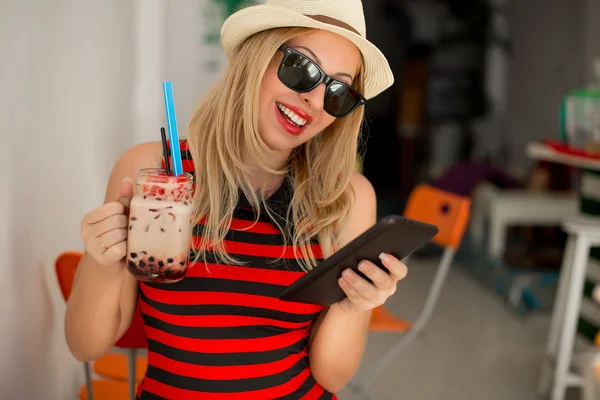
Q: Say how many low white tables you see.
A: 1